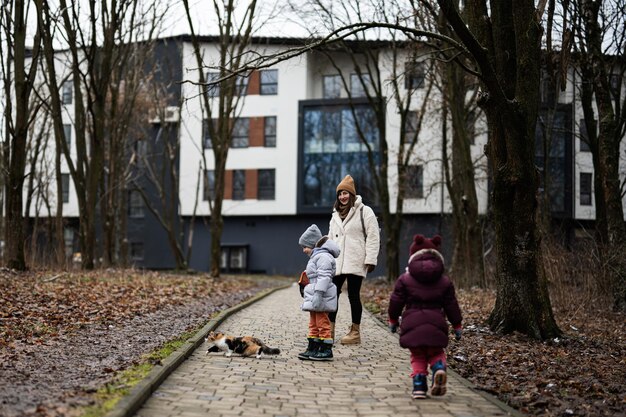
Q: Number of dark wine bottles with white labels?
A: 0